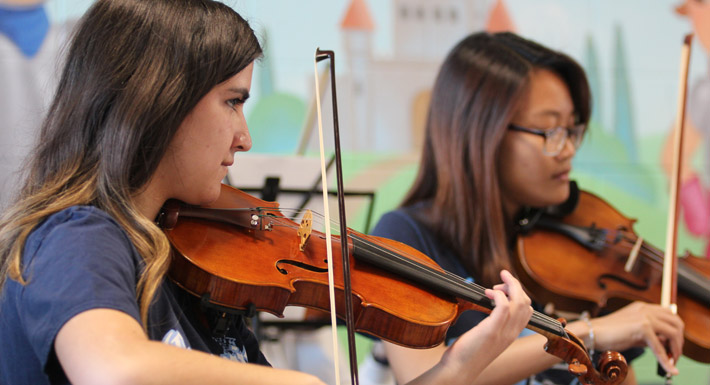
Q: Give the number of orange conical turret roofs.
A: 2